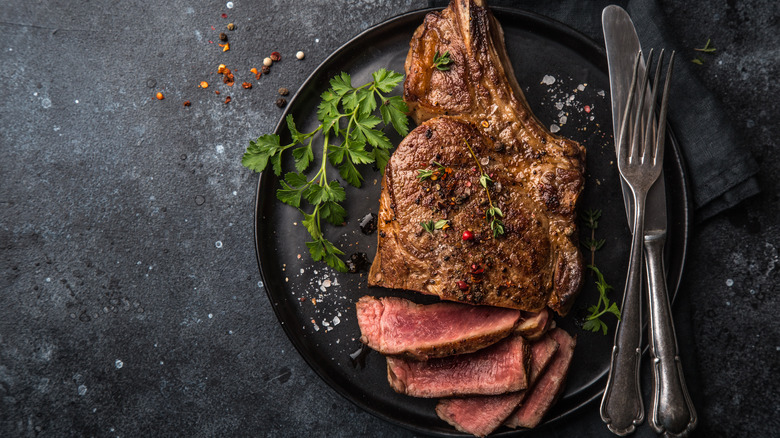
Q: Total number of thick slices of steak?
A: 4